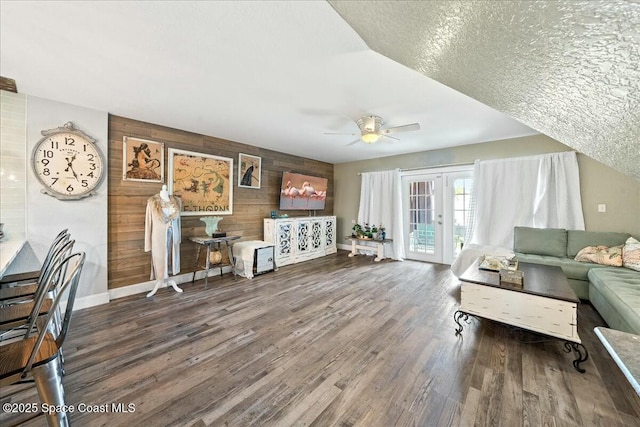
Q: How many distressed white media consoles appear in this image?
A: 1